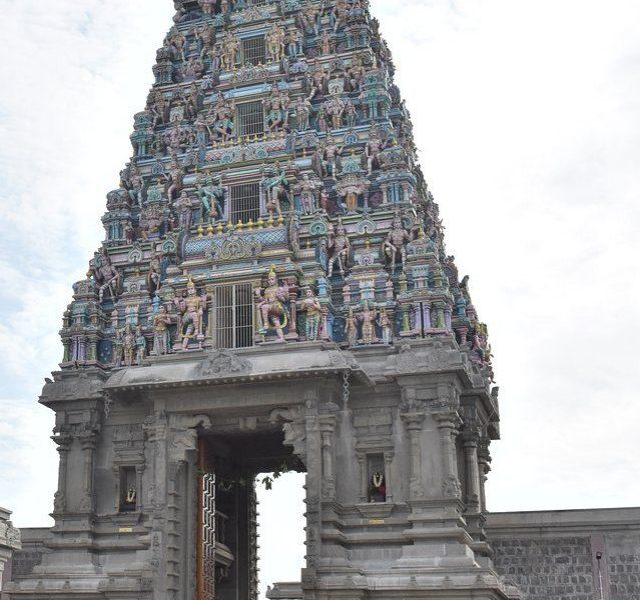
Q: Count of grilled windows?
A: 4